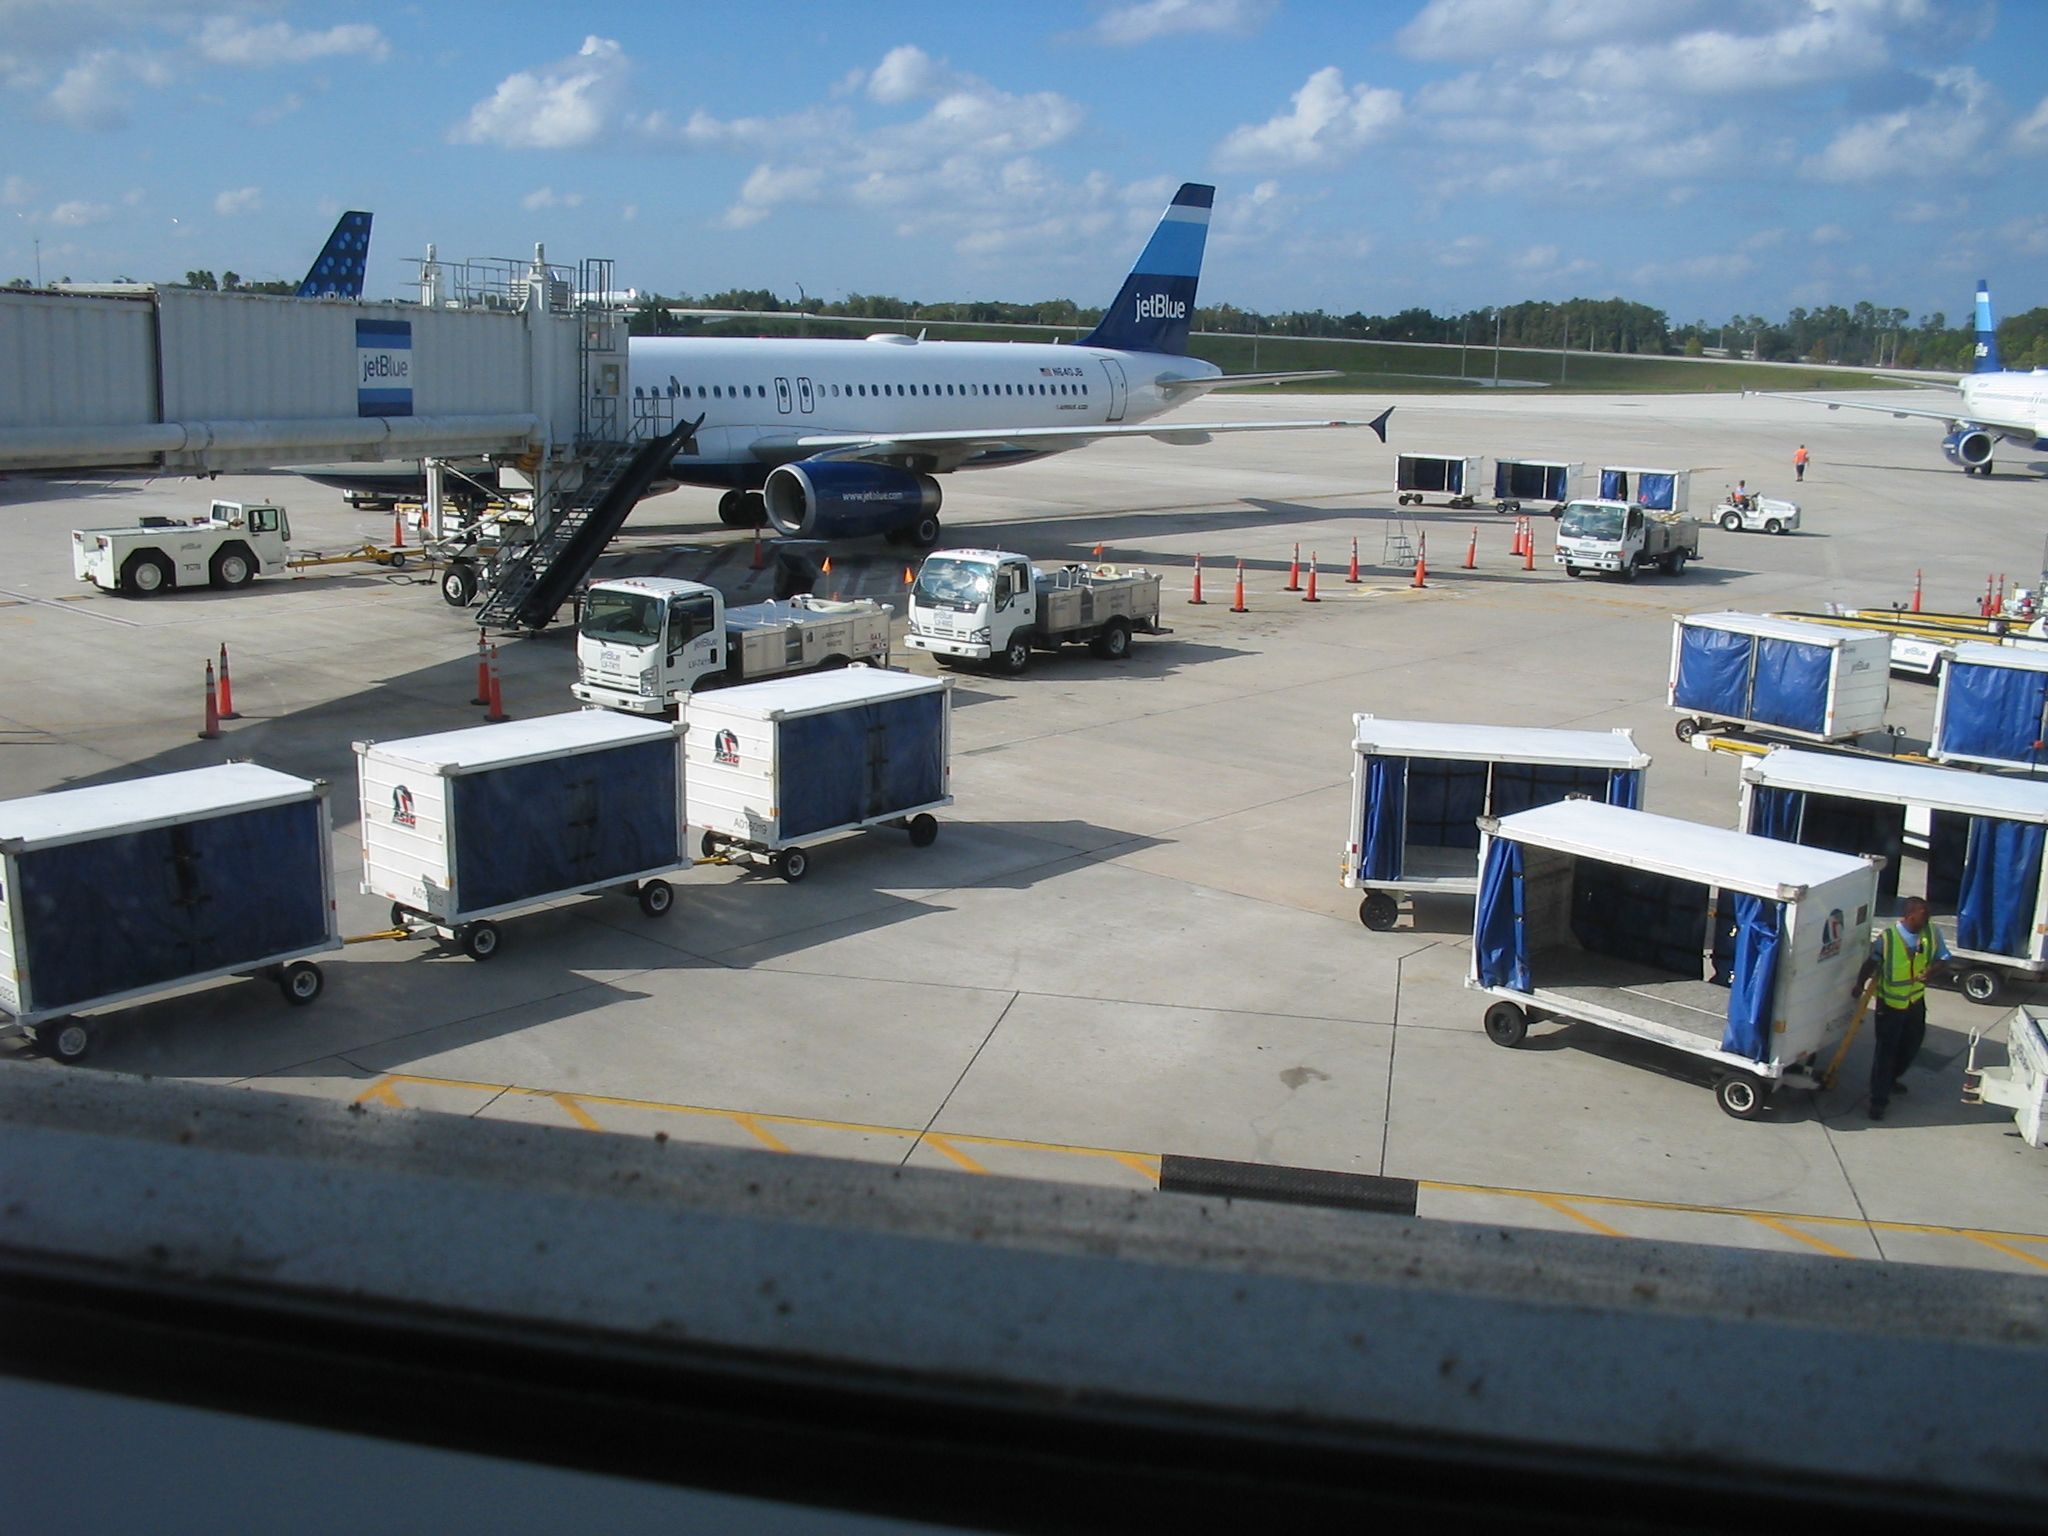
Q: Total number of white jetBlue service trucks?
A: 3